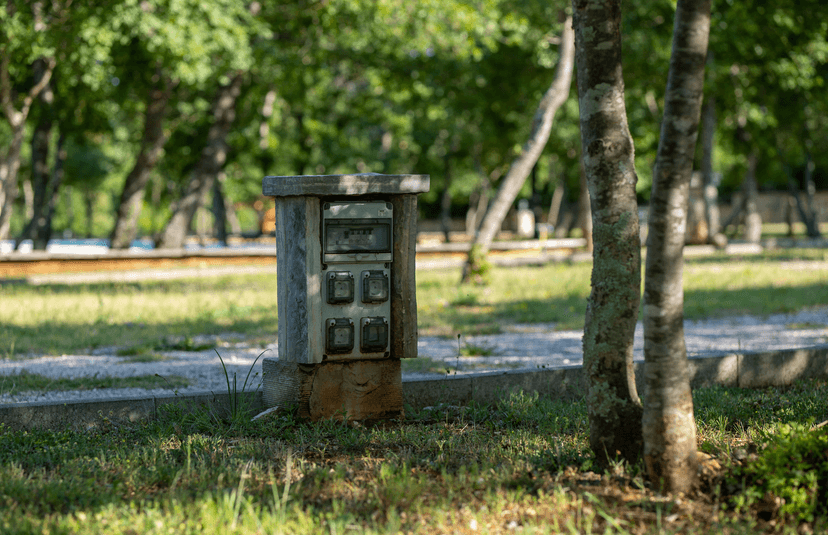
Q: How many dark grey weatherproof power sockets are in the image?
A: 4